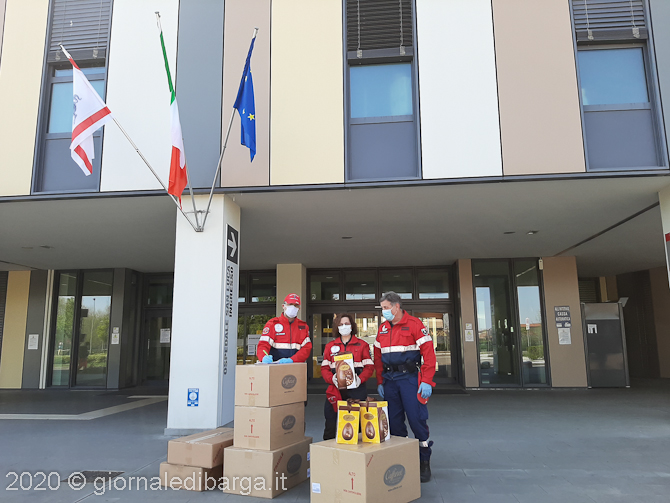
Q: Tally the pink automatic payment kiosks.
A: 0